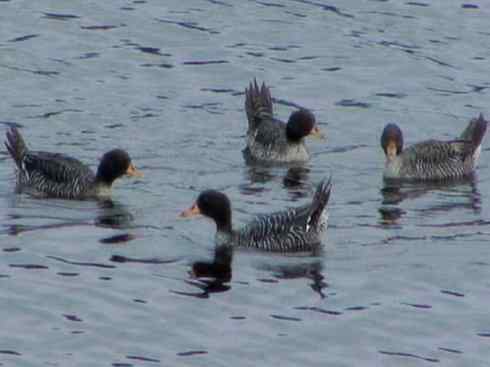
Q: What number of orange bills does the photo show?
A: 4